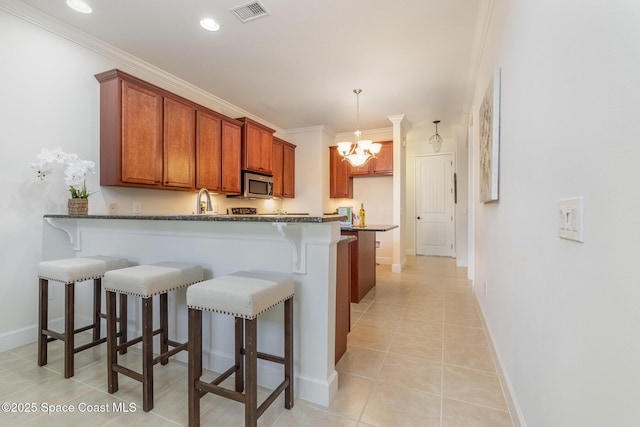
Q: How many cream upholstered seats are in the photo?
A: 3